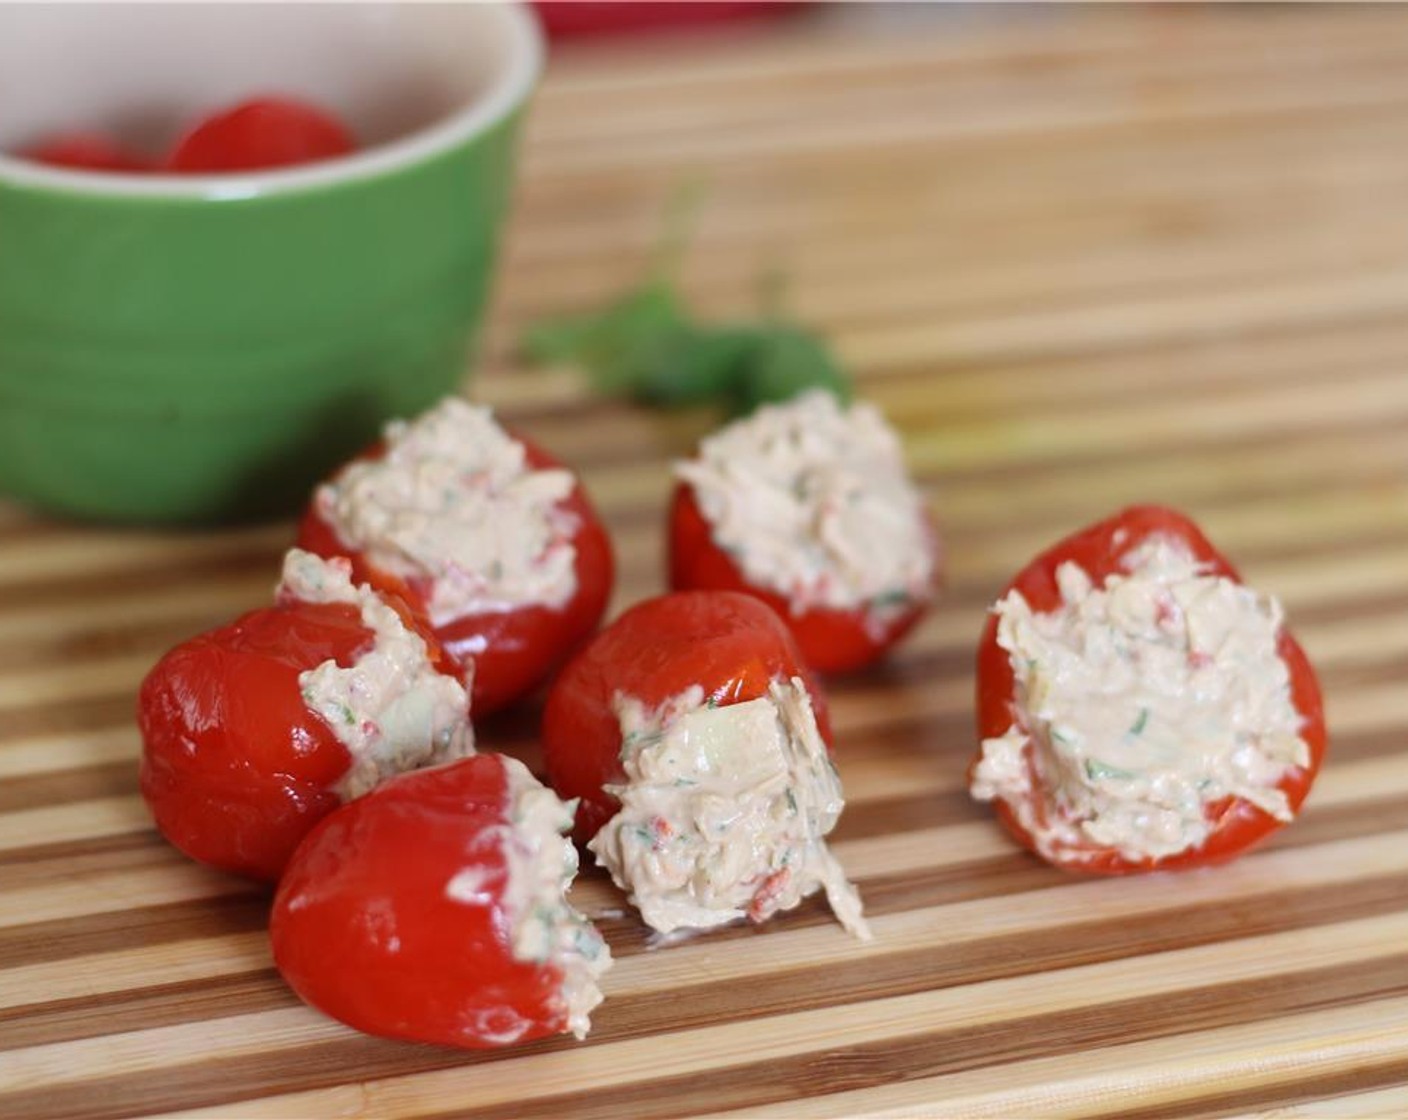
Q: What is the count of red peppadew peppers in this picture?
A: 8